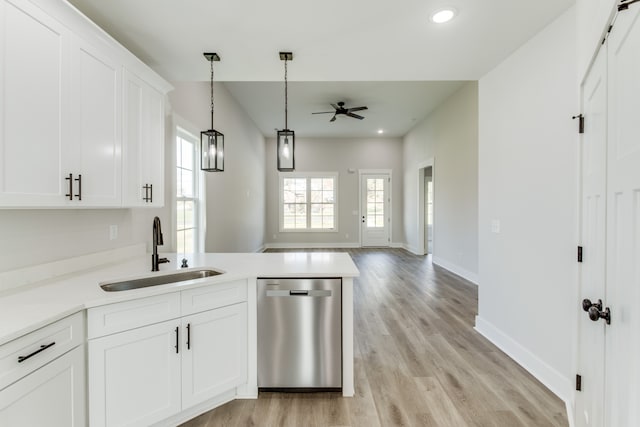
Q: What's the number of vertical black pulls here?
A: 6